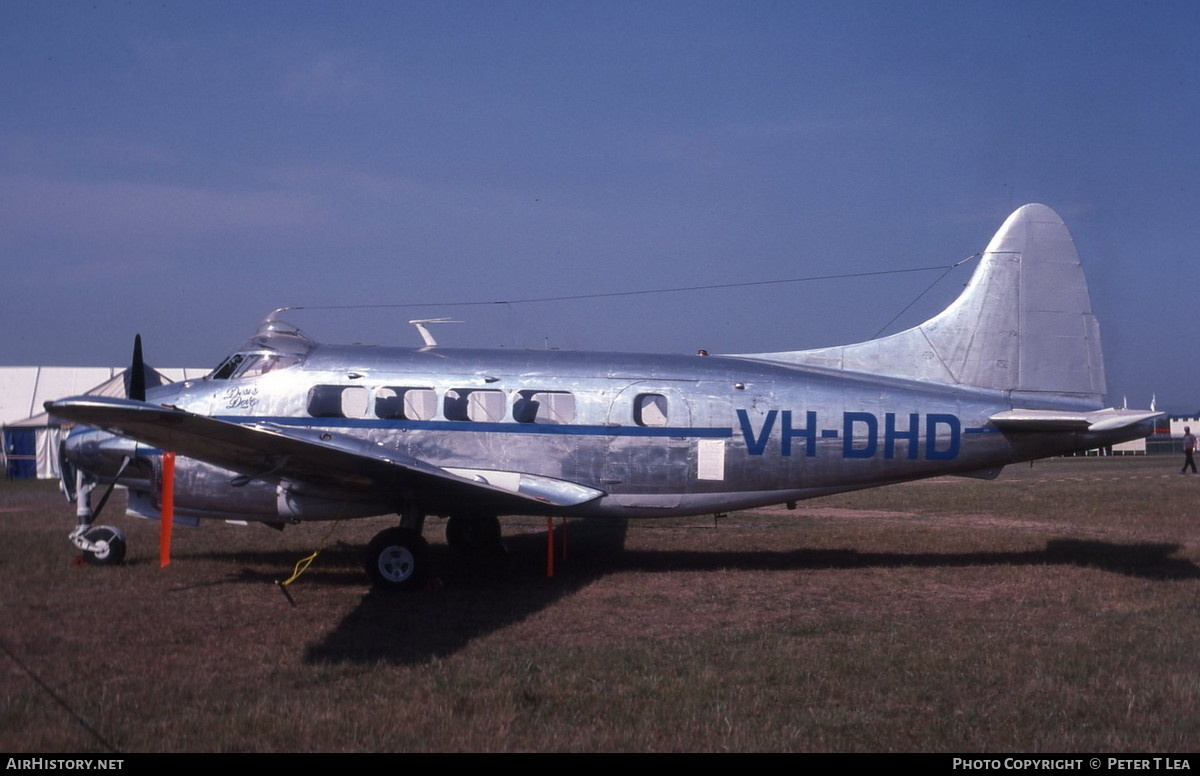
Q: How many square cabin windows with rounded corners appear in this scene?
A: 5